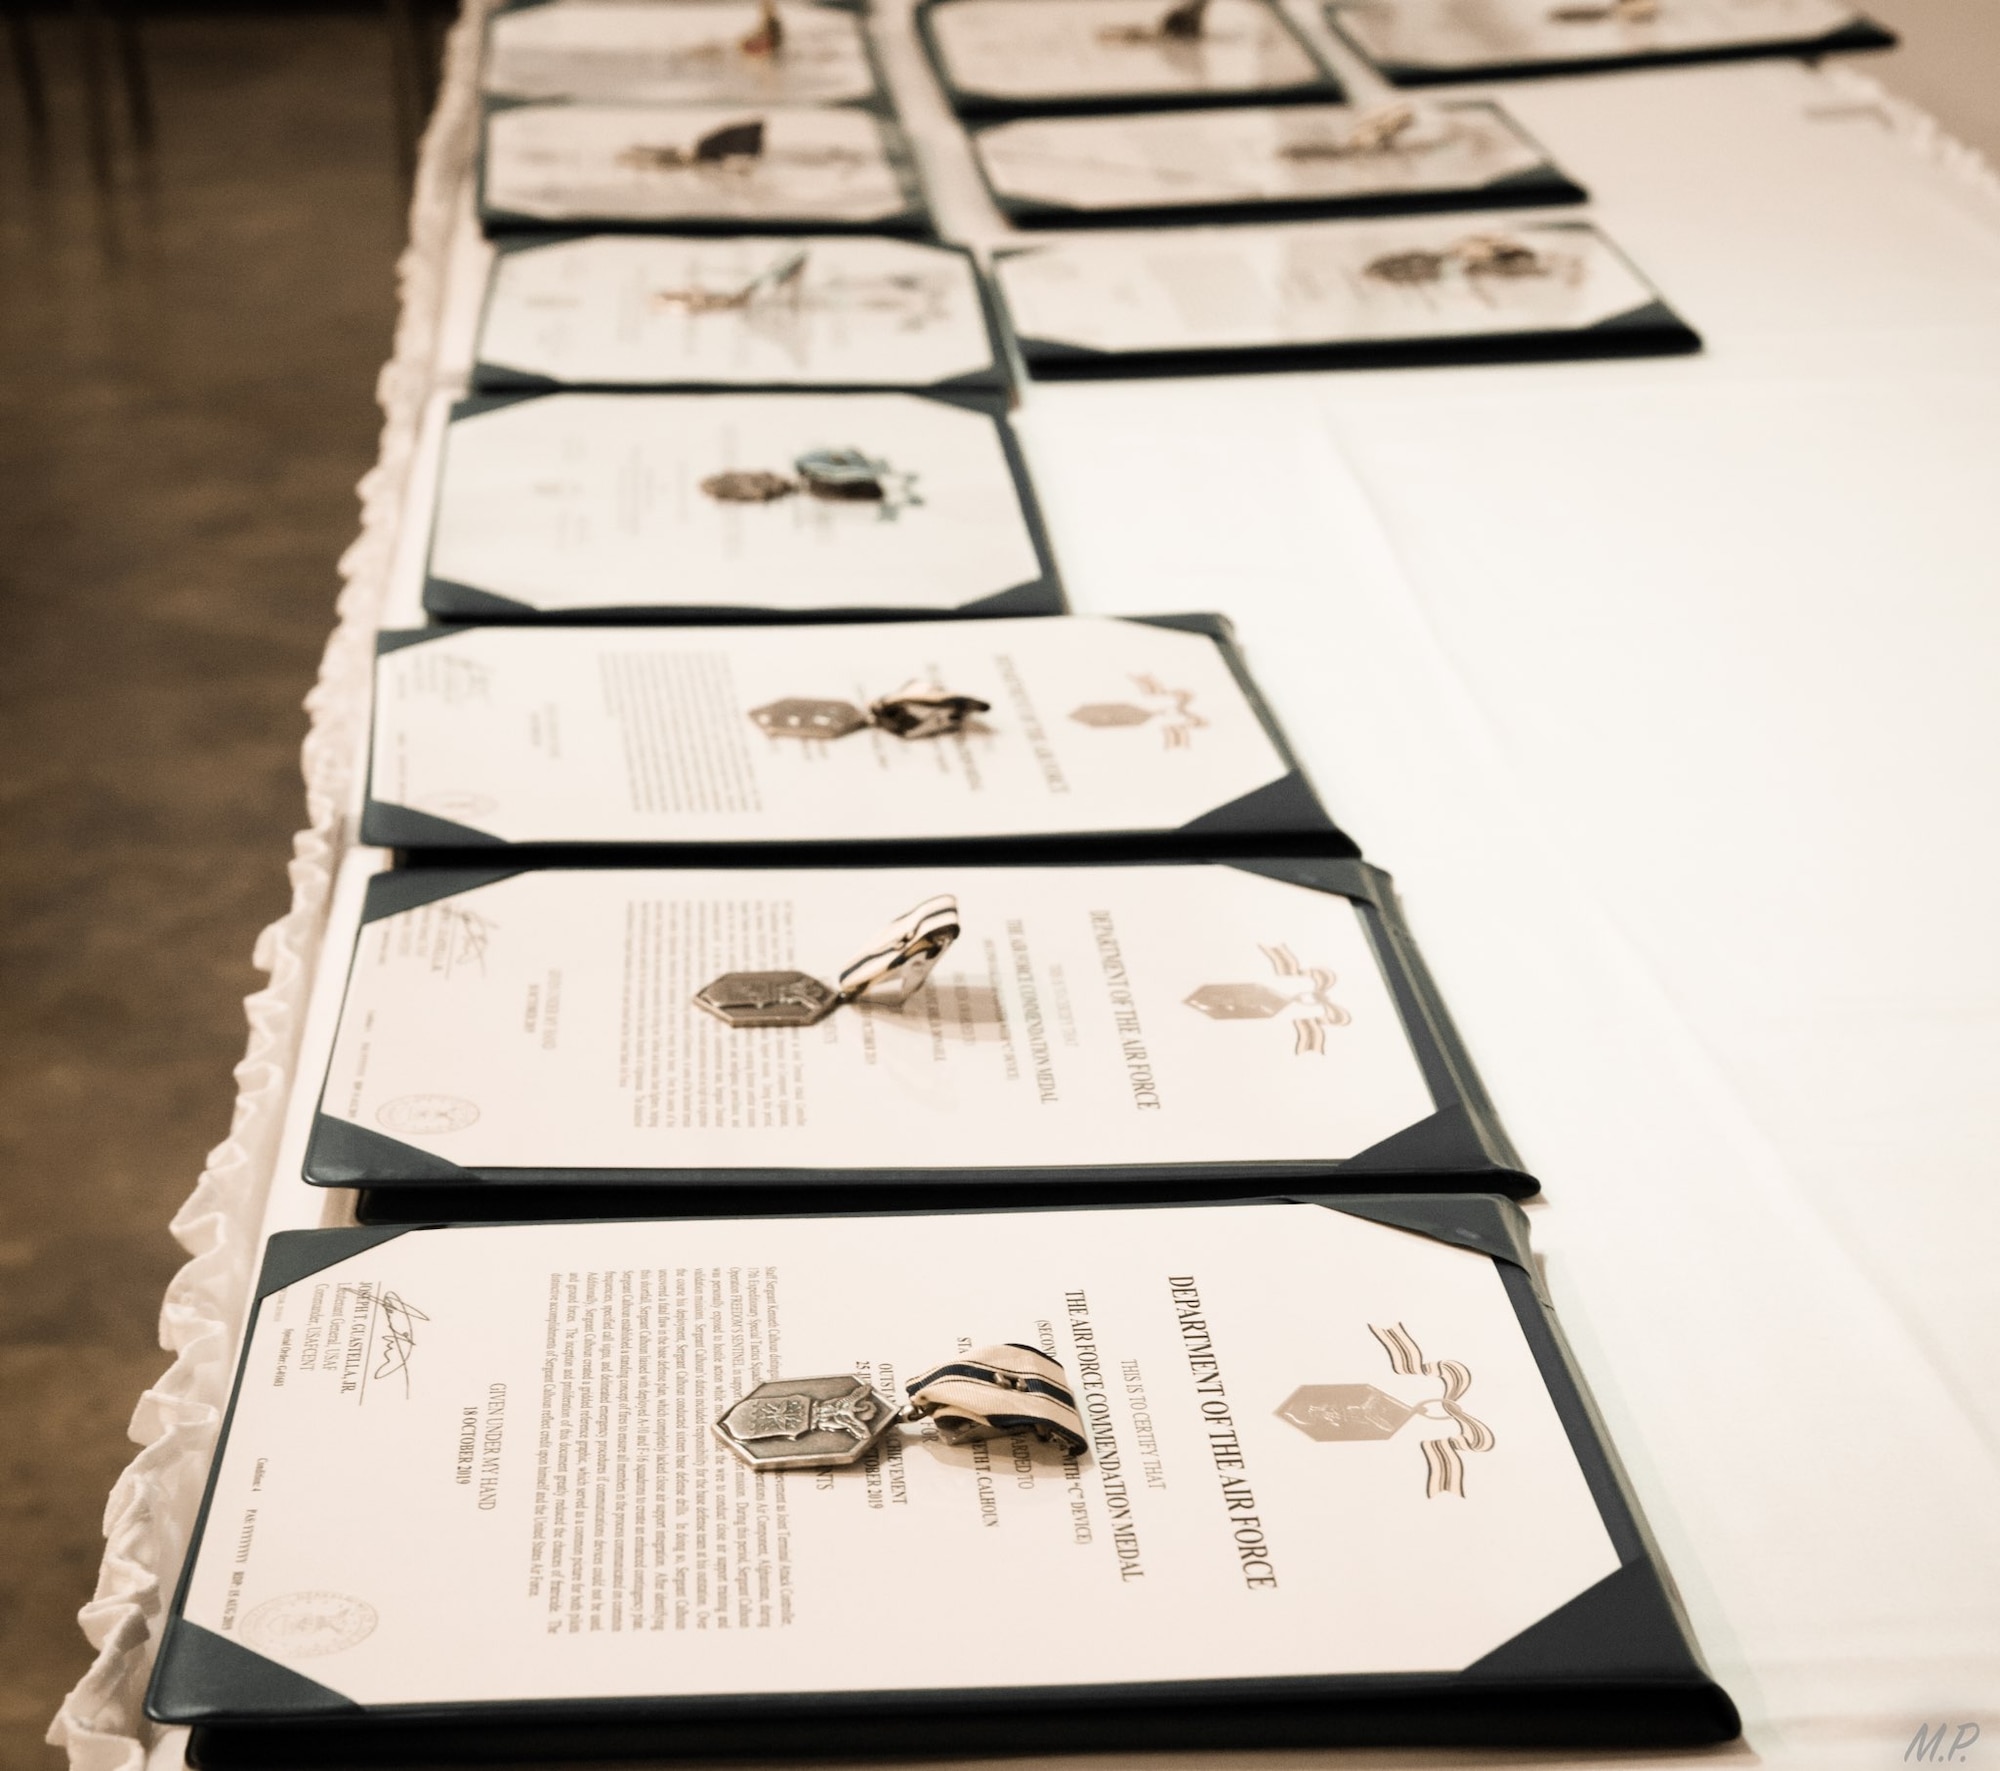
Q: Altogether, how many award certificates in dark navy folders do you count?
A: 11